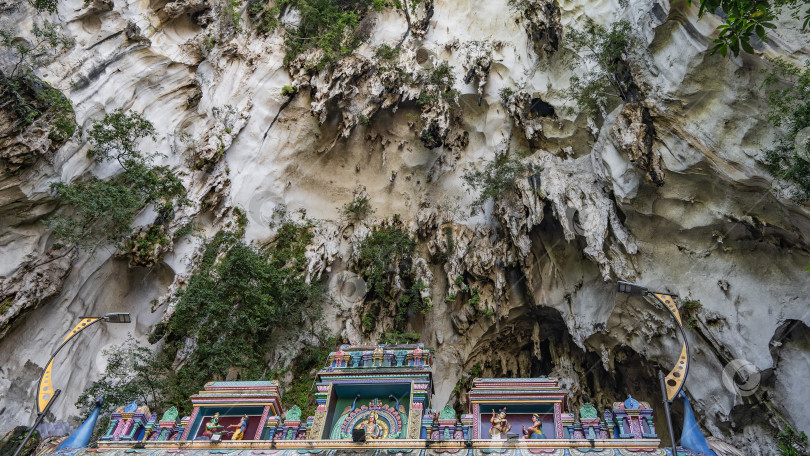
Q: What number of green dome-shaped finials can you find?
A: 4